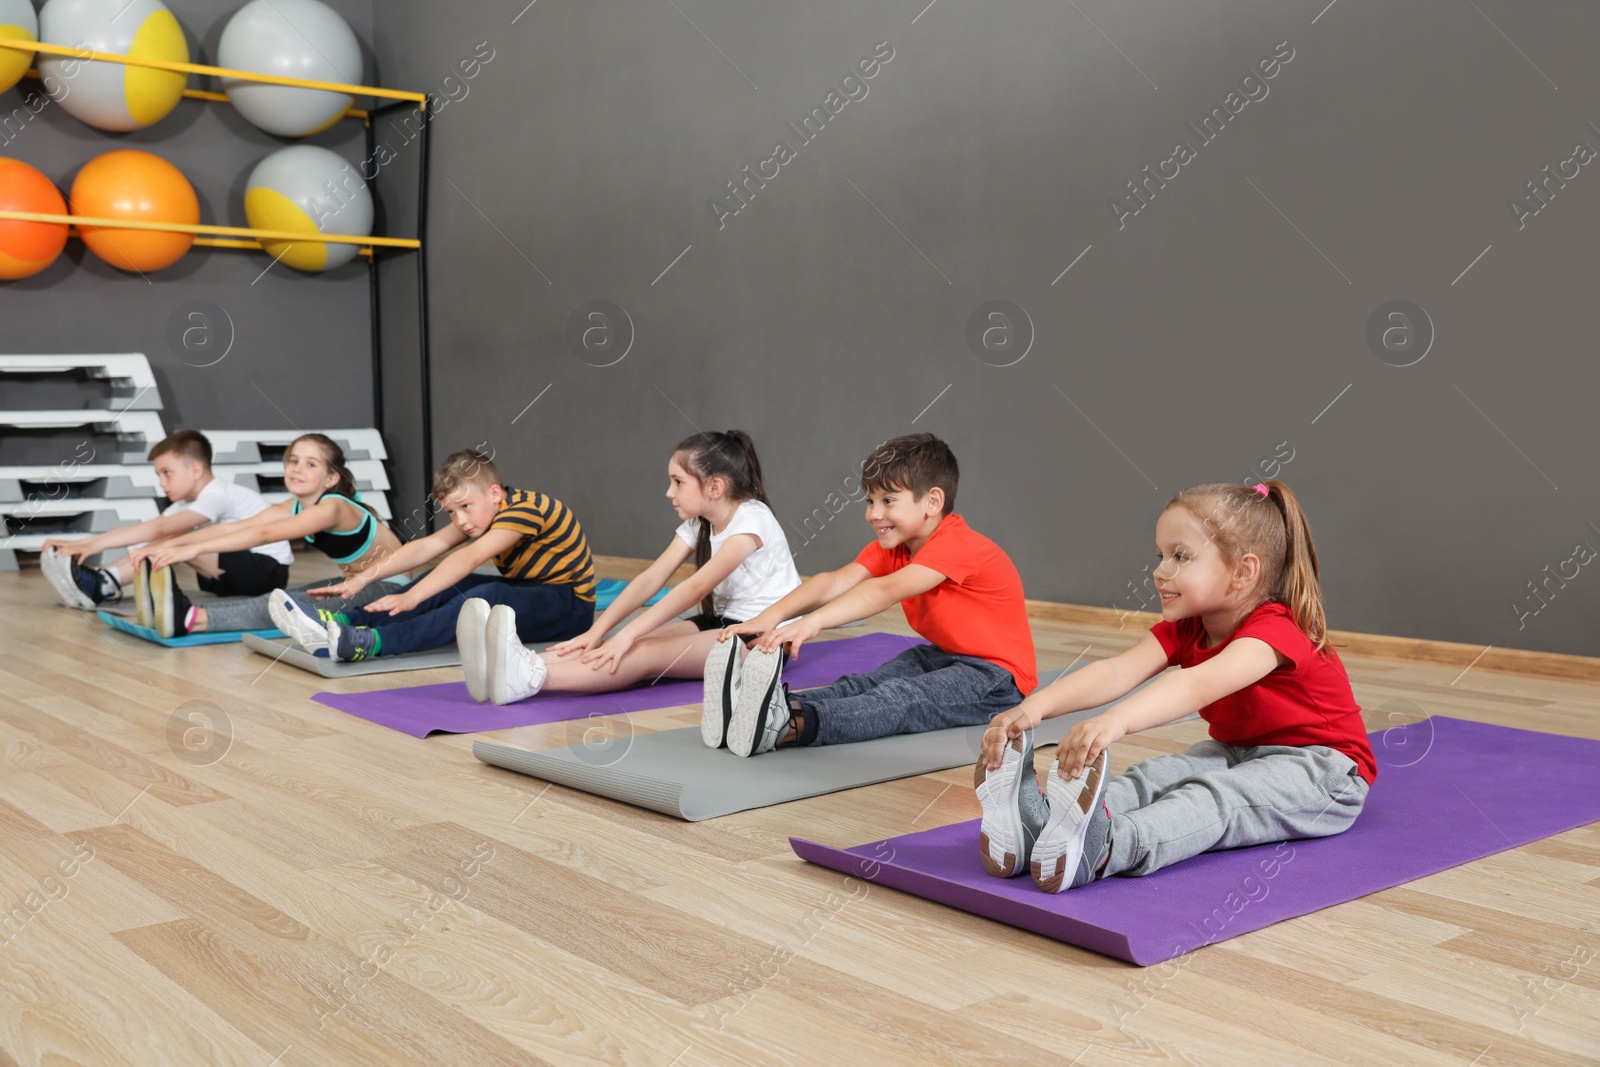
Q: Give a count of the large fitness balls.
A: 6